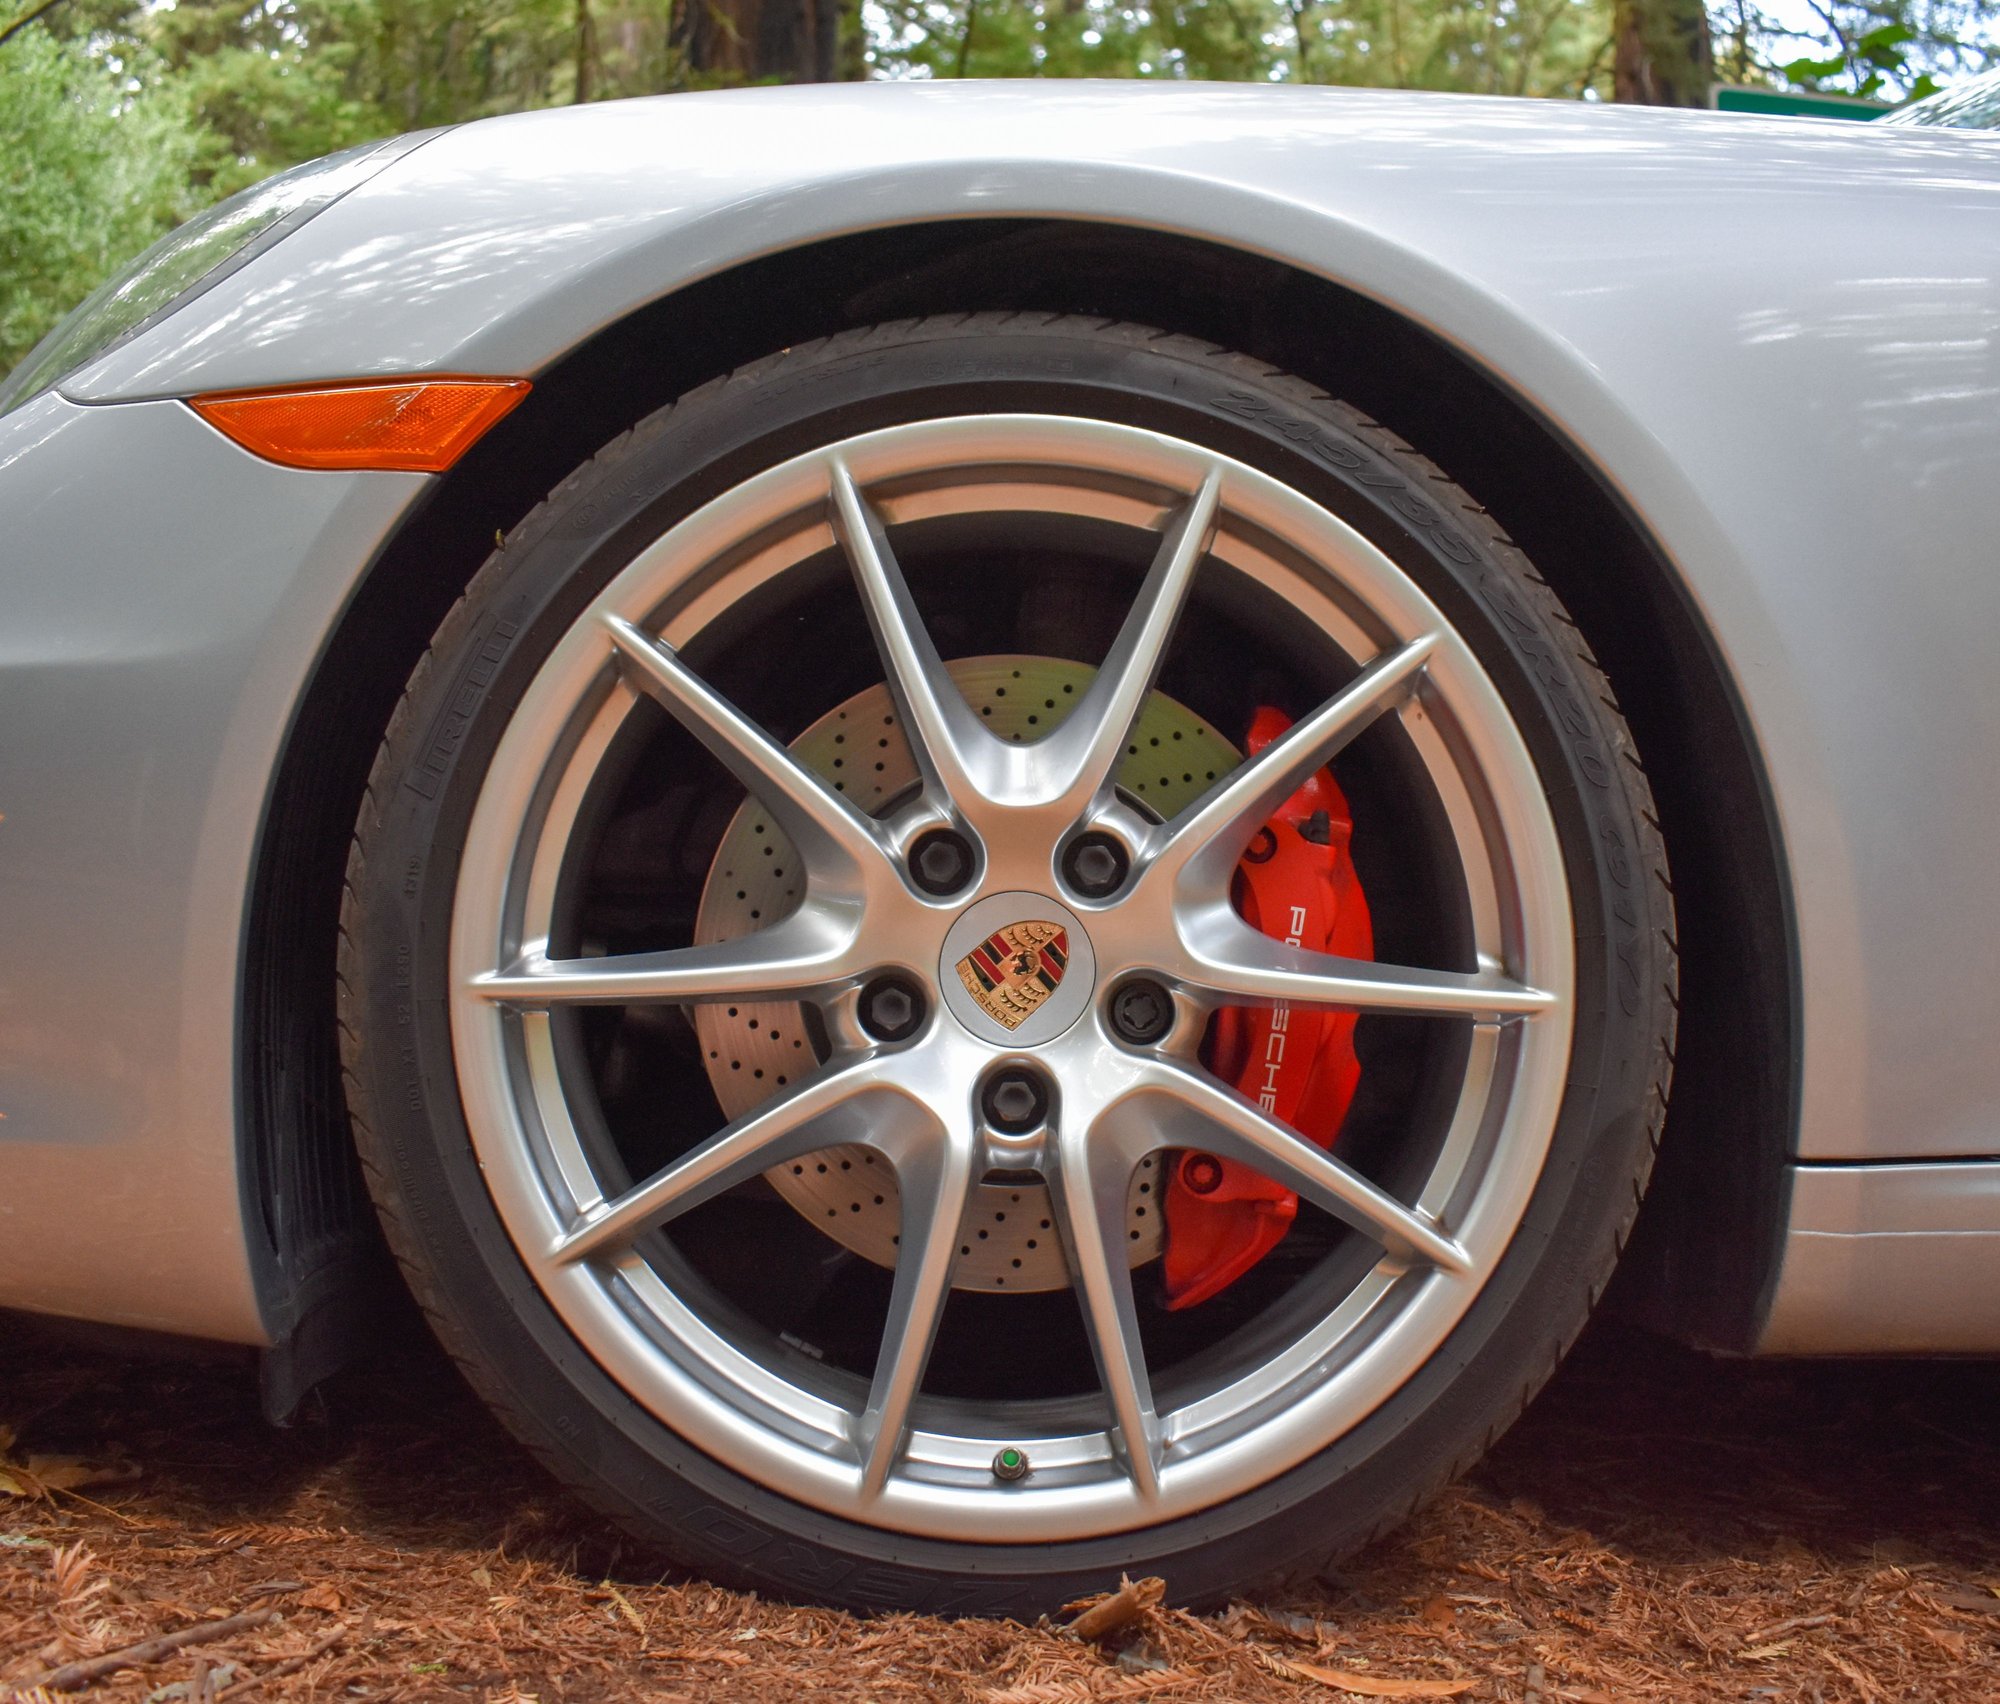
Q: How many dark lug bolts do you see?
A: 5